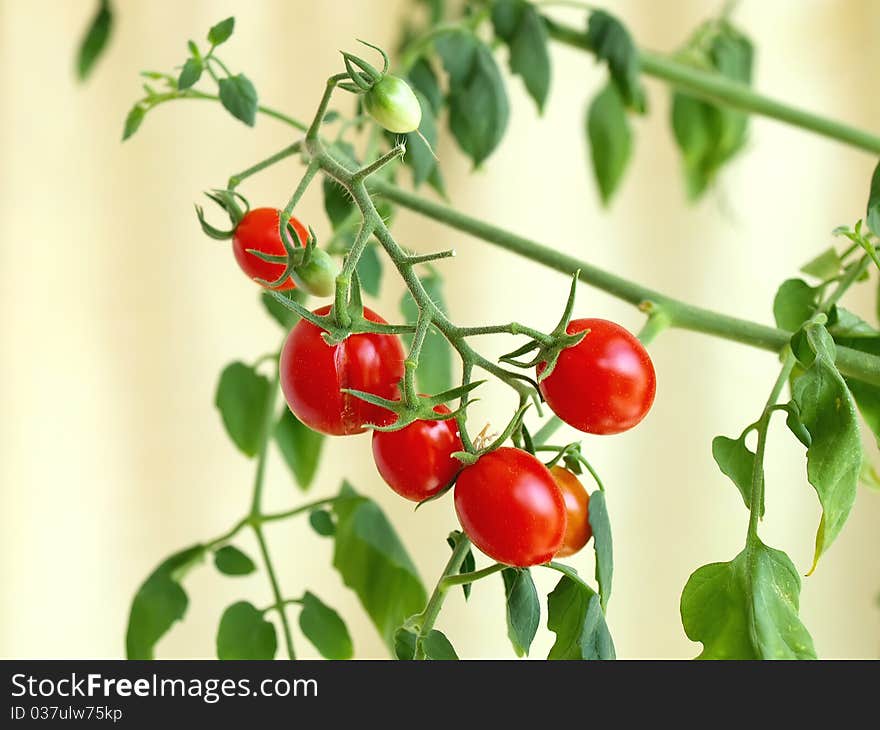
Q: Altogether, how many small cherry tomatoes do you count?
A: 8